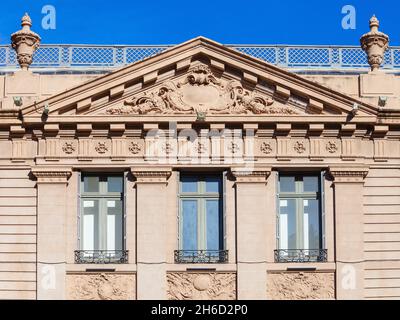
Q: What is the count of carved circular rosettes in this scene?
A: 9